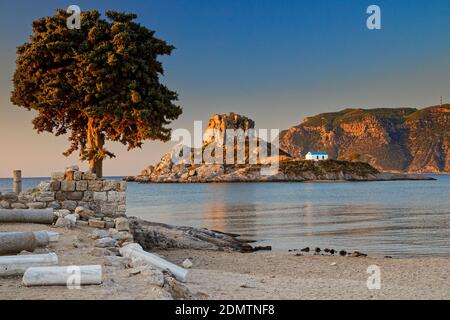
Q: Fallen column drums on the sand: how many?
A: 5